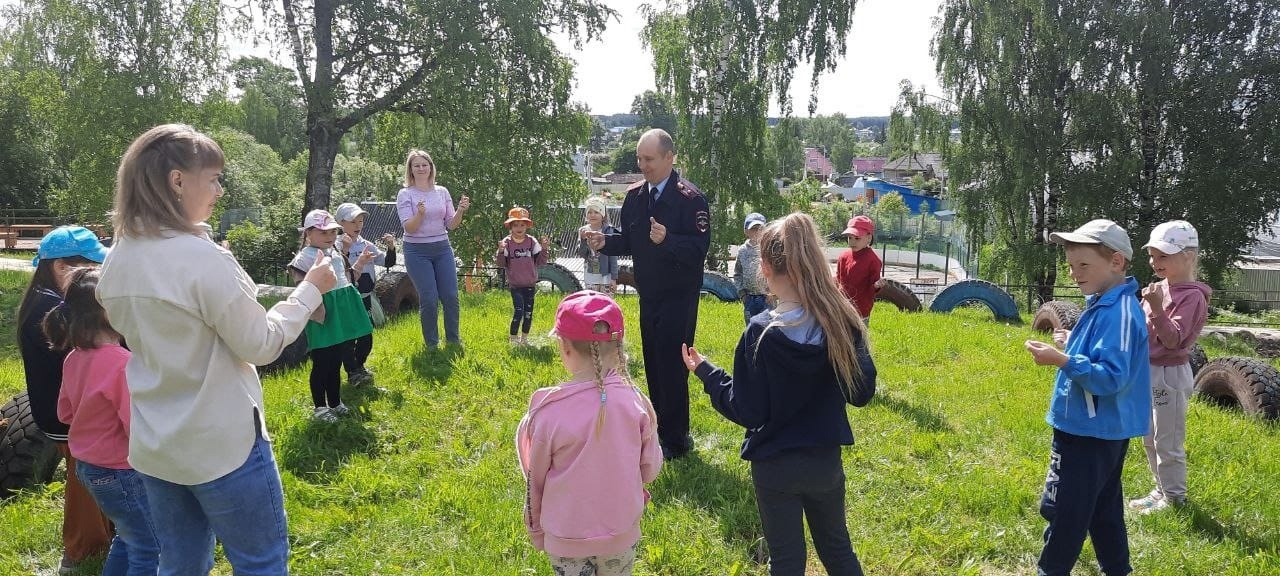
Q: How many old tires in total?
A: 11